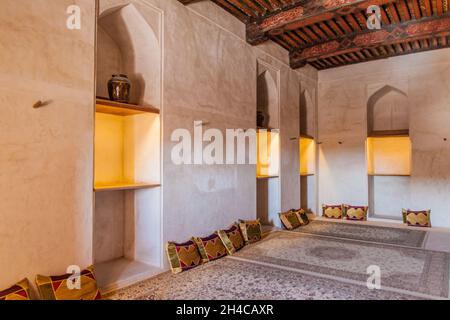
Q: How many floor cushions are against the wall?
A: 11